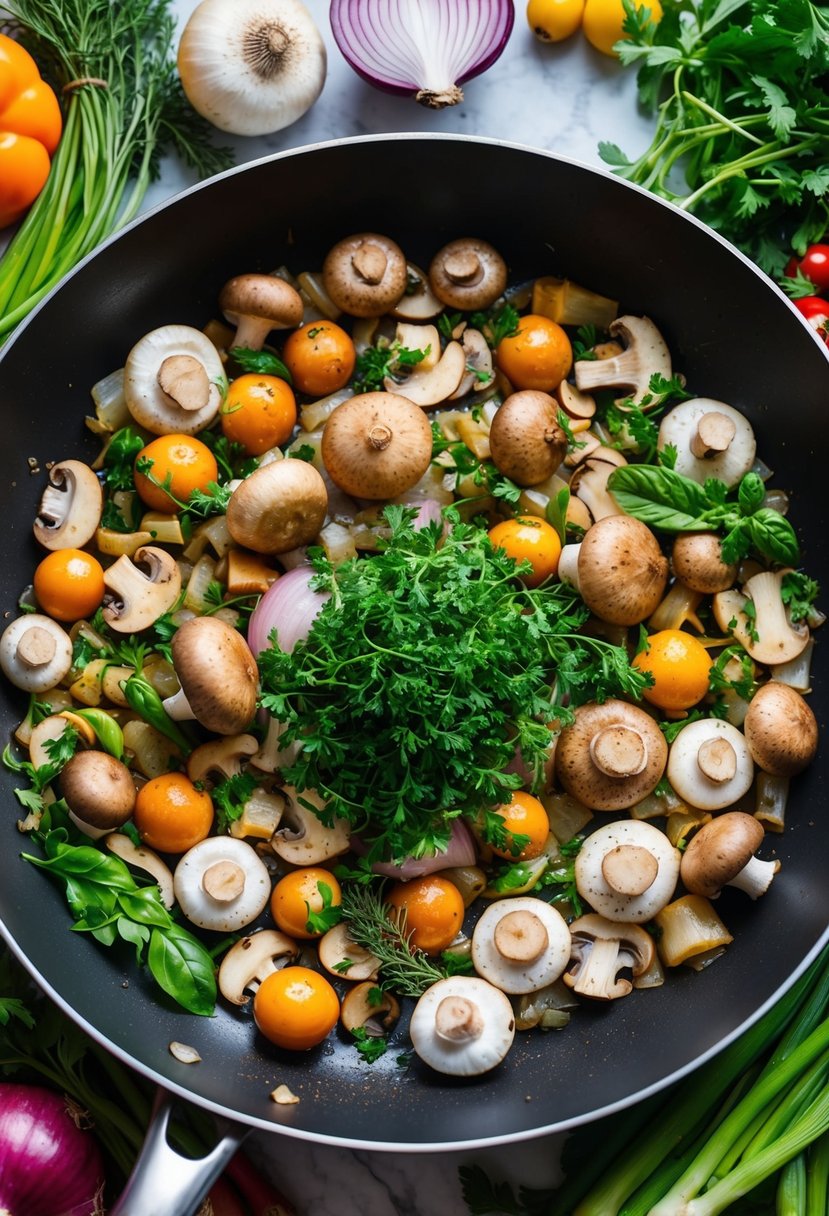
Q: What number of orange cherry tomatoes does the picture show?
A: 12